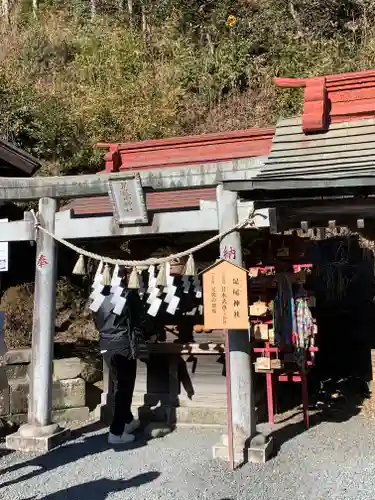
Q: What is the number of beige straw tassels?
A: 5